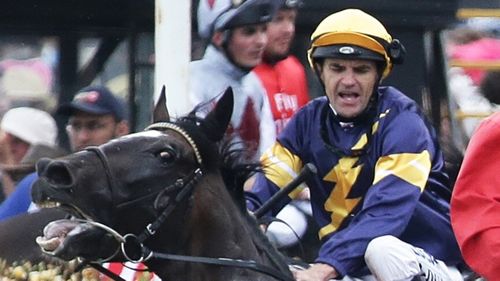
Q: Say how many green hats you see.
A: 0